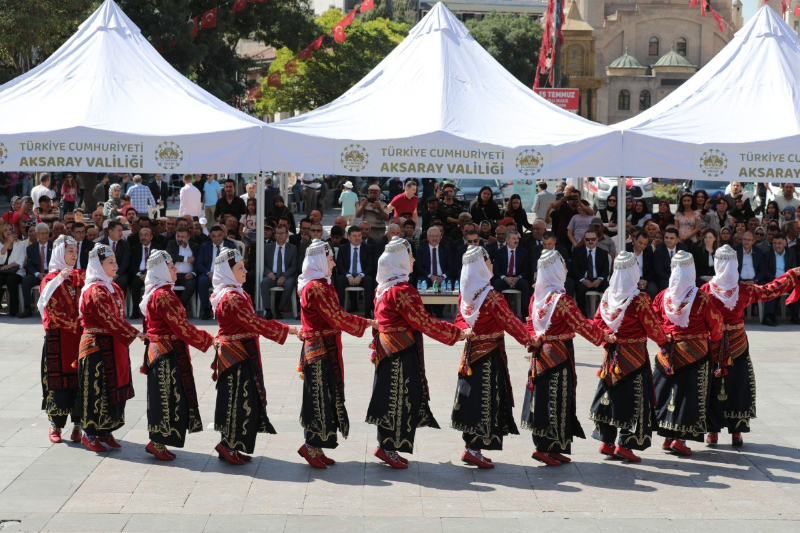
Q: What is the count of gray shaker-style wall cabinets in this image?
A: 0